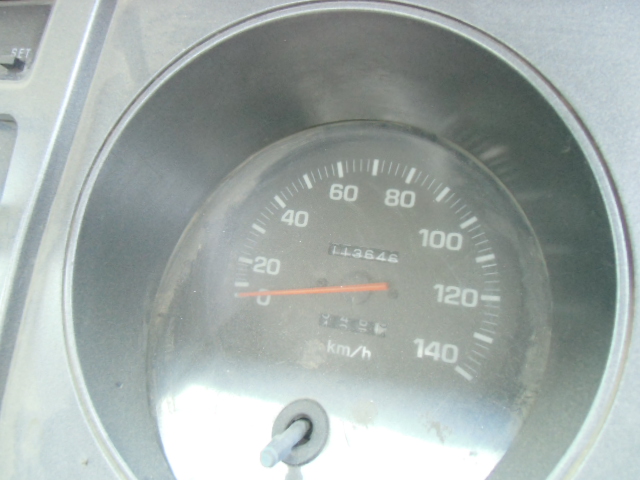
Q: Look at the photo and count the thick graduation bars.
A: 14